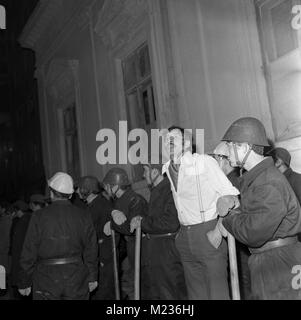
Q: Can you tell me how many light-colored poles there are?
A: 3